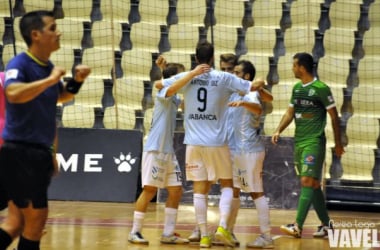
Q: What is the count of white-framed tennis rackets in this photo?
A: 0